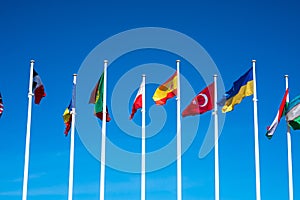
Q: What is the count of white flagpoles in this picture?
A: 8